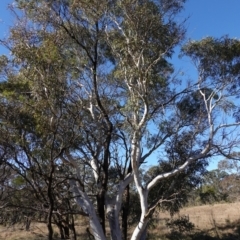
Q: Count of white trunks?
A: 3